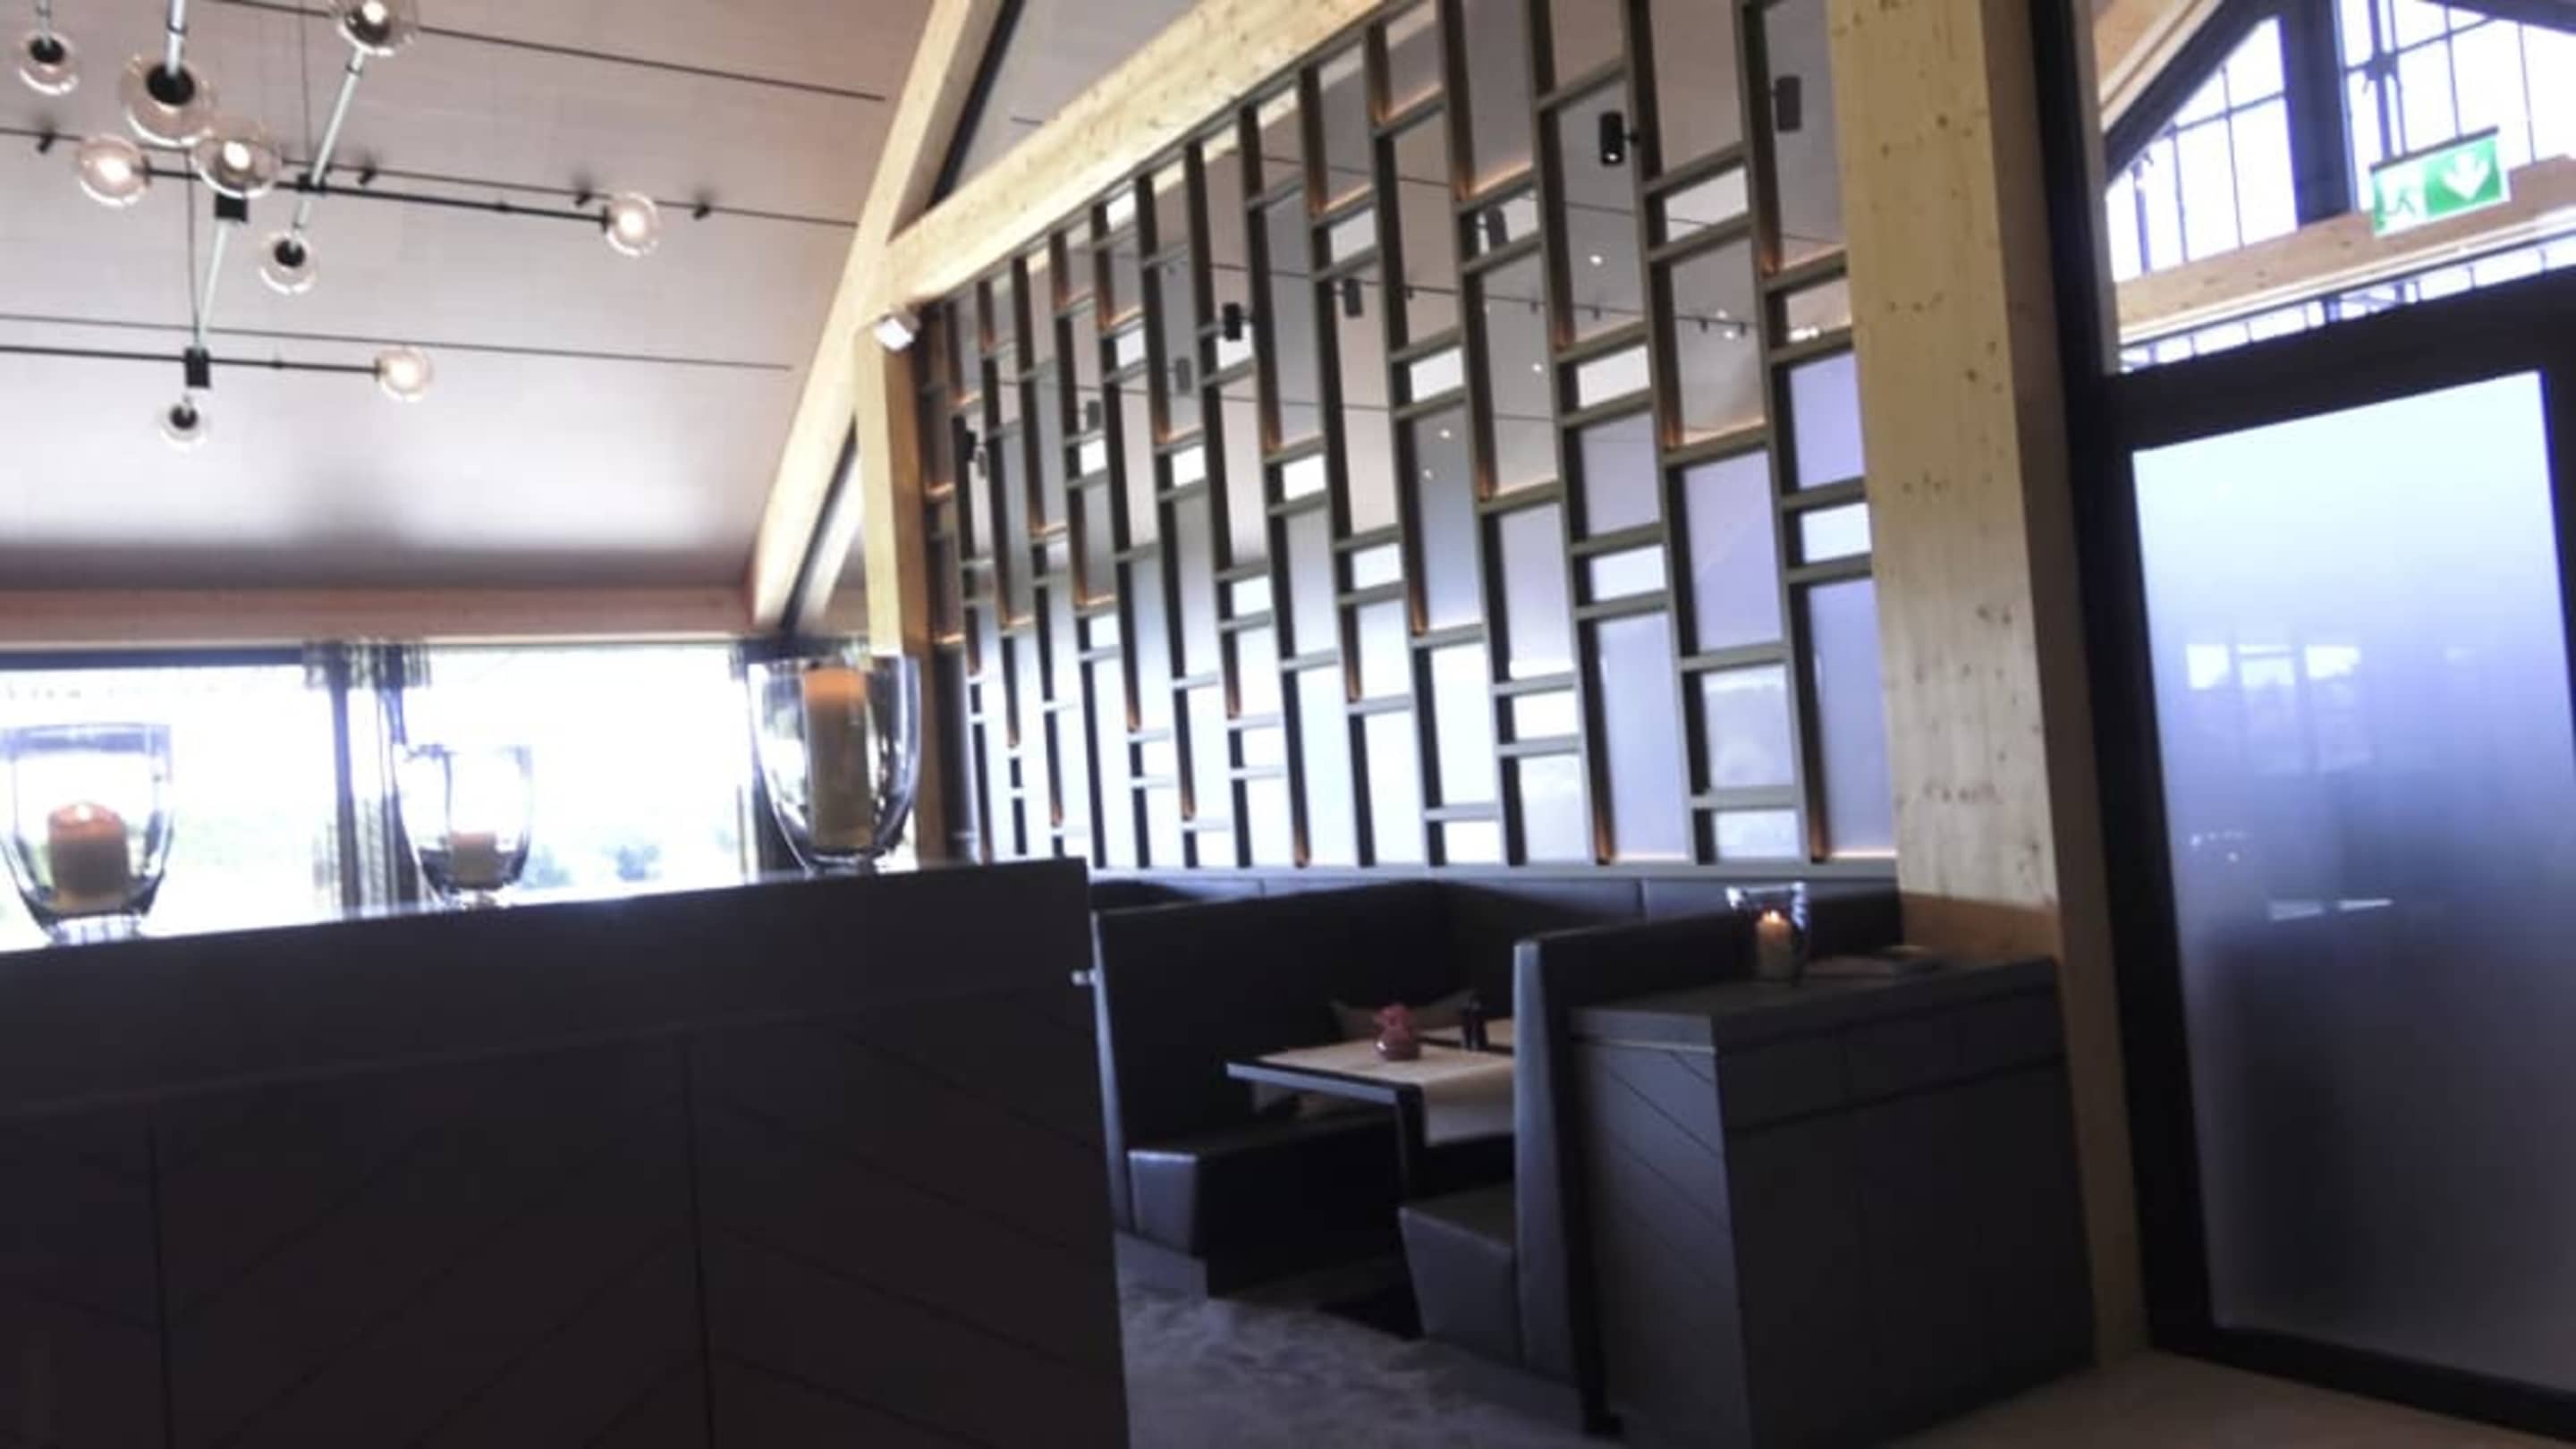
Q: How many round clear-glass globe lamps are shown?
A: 9